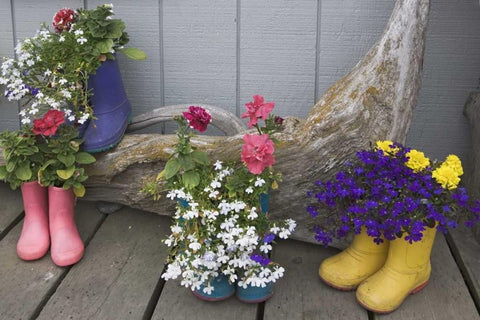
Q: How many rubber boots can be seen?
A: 8